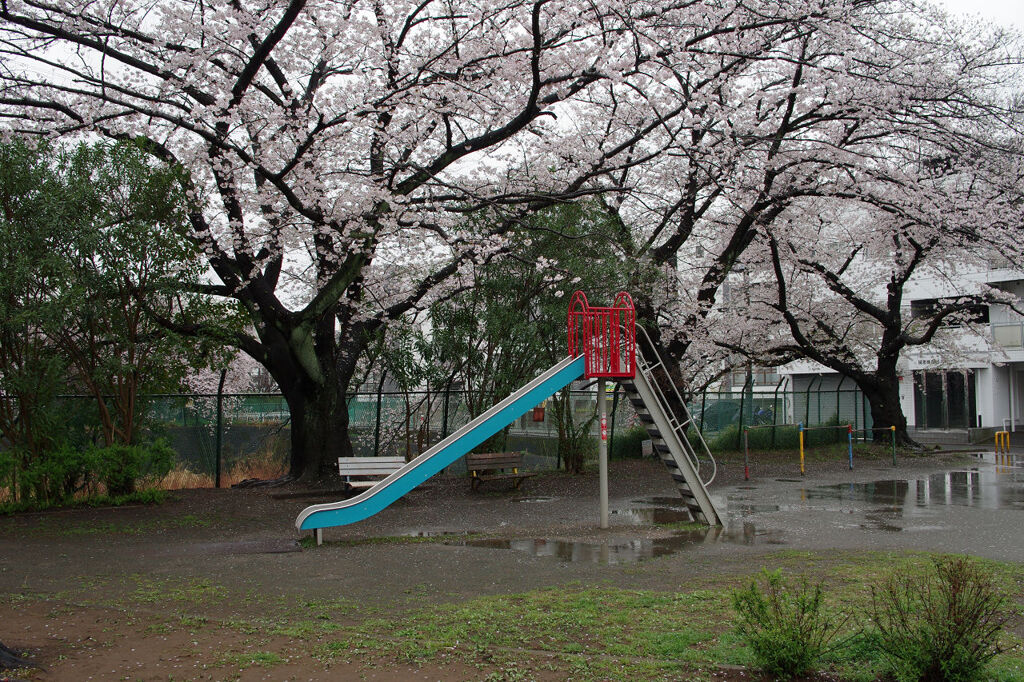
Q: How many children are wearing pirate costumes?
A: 0